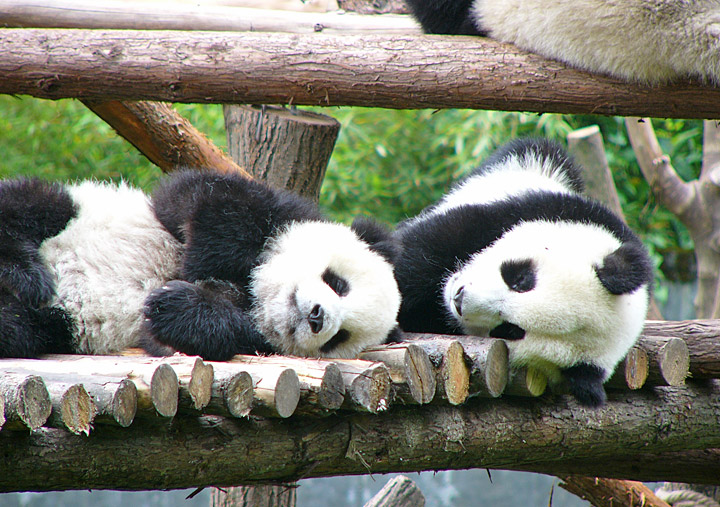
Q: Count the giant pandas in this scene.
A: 3